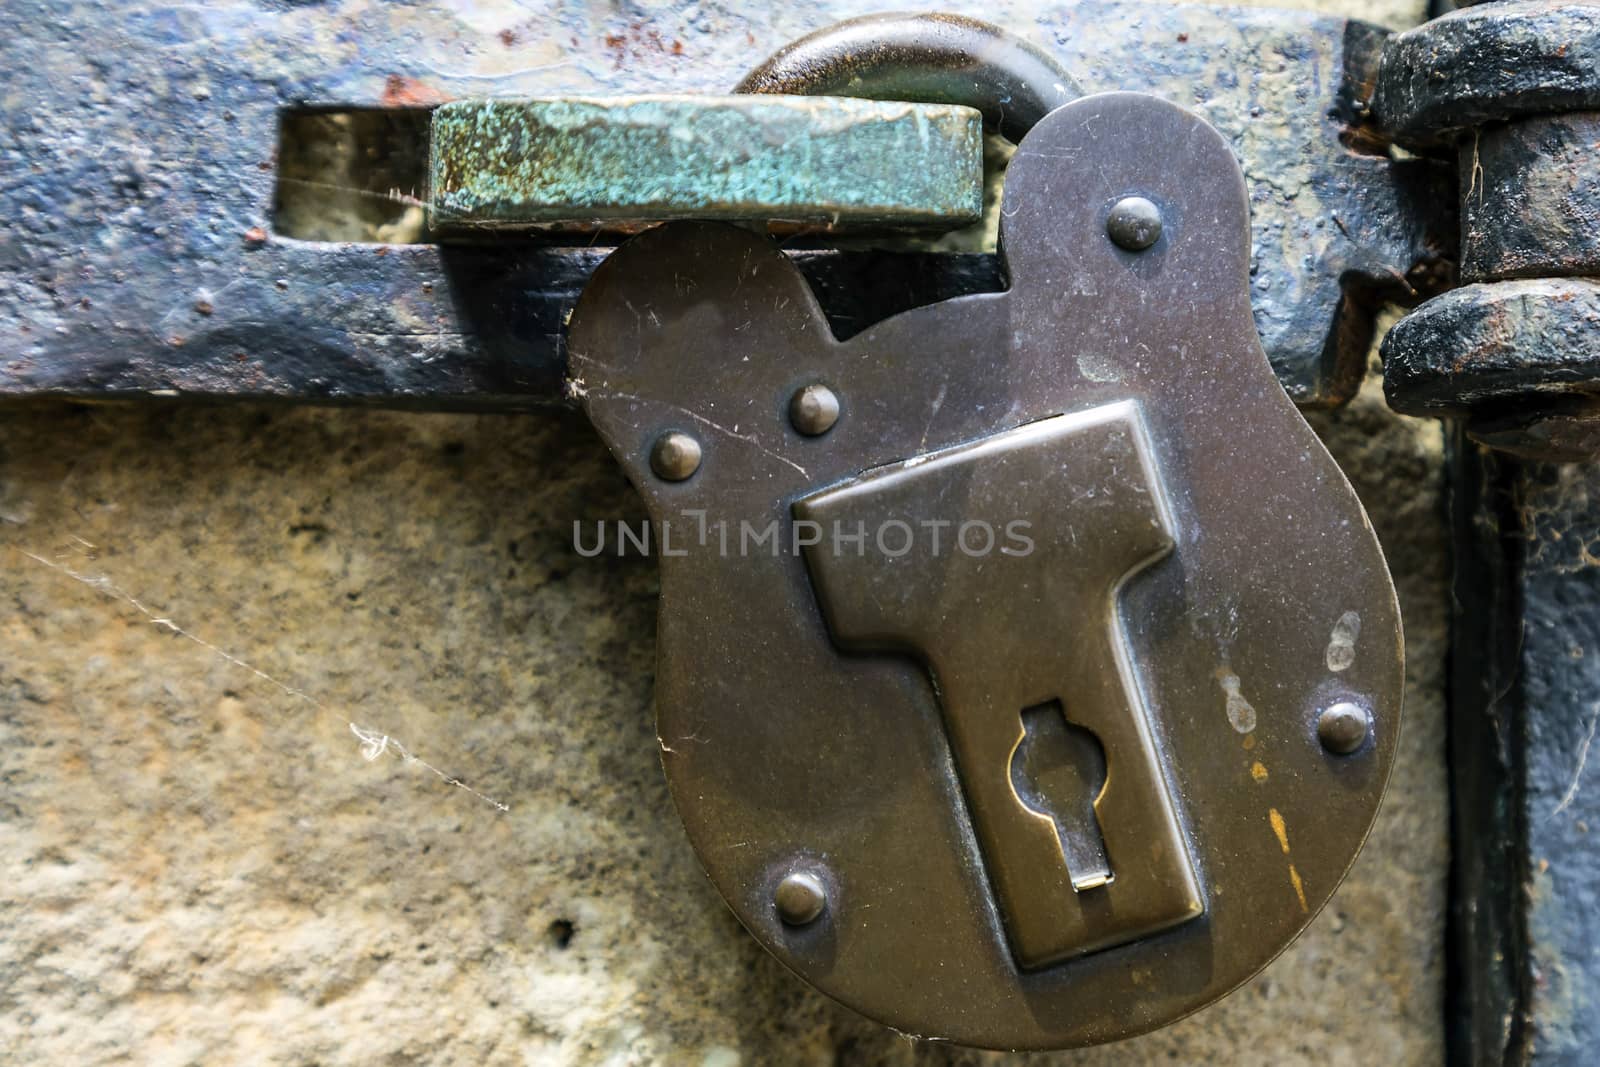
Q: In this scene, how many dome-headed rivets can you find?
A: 5